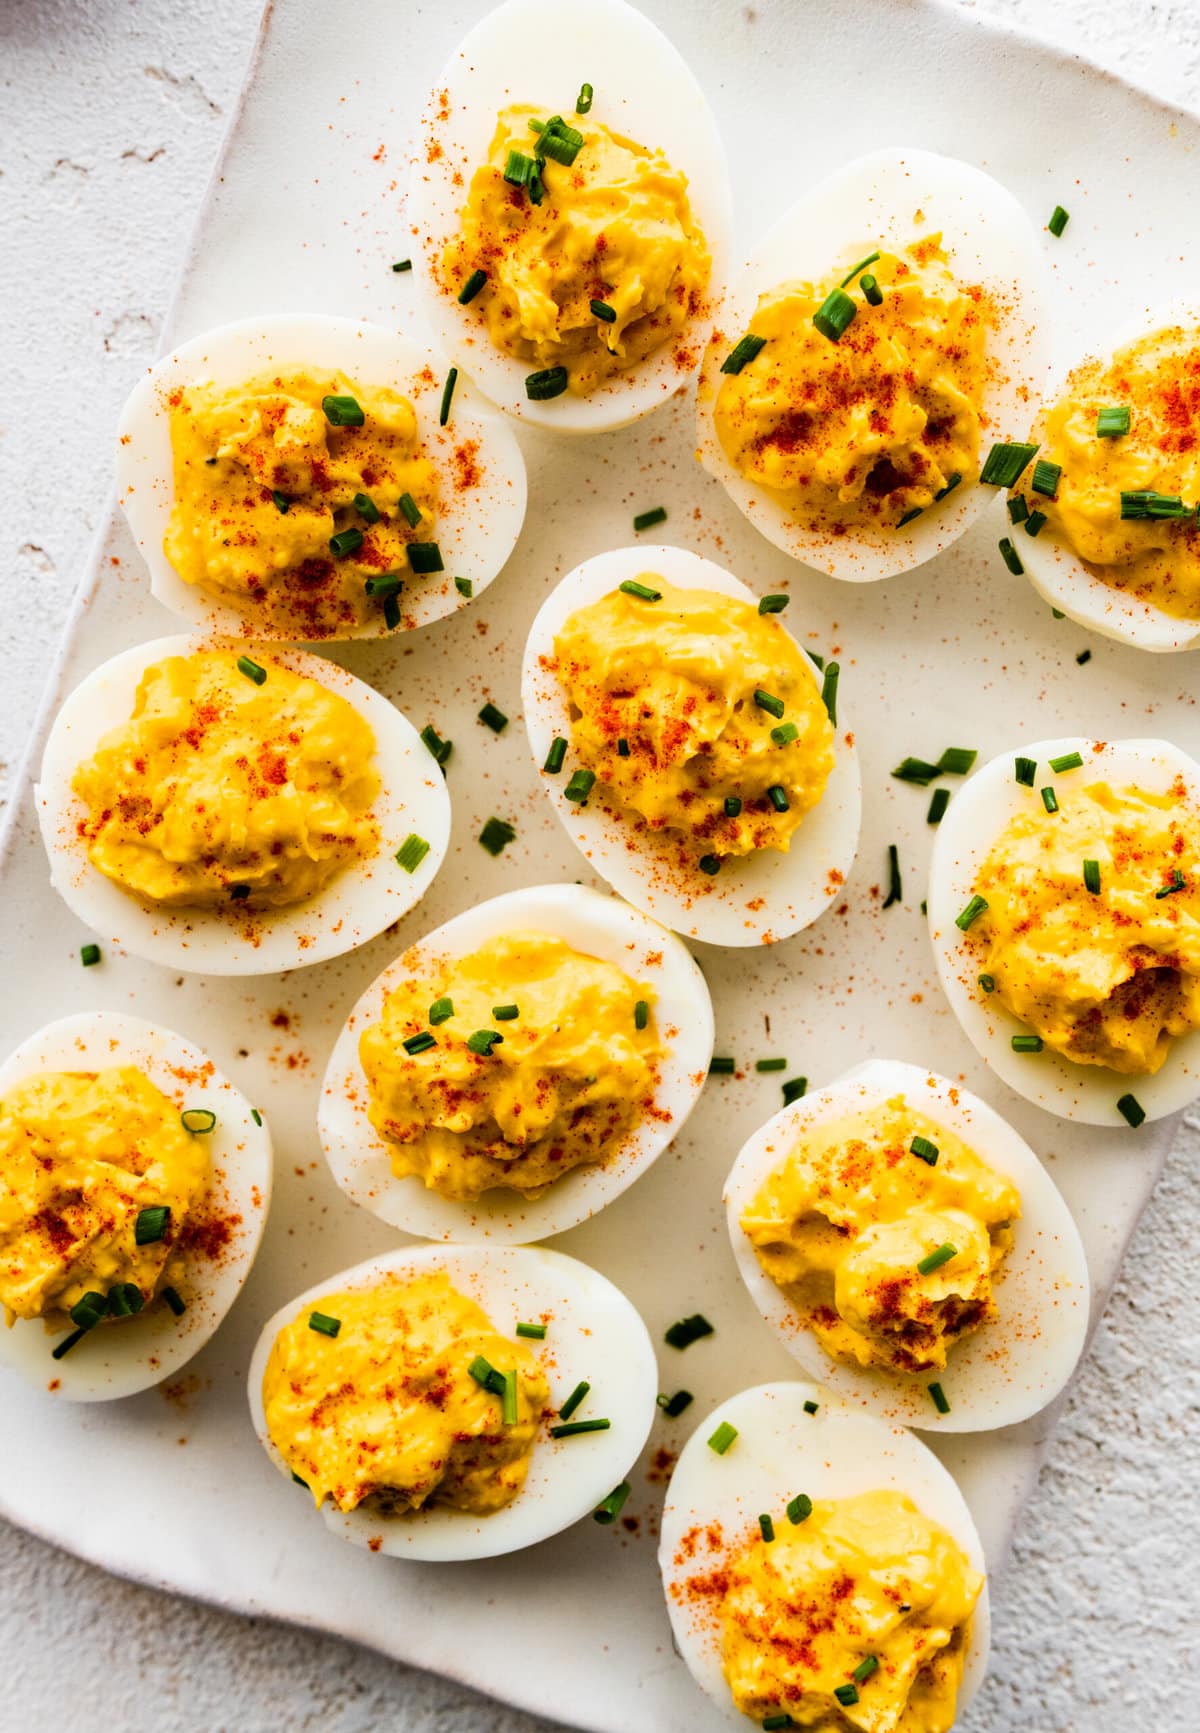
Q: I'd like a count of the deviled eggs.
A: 12